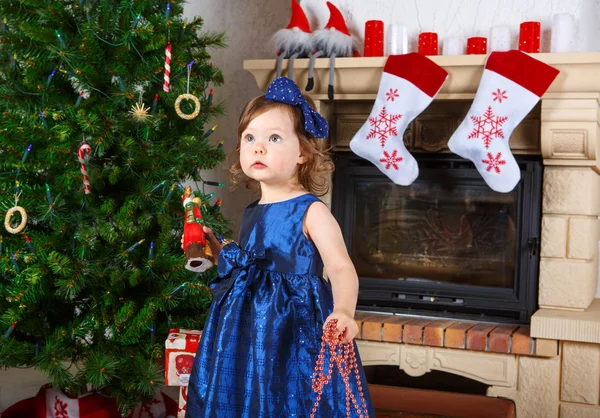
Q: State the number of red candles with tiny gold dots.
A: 4